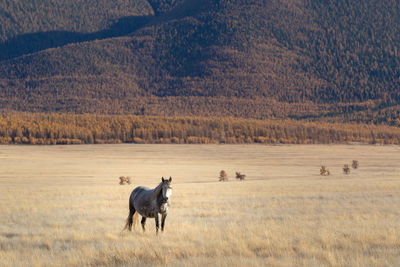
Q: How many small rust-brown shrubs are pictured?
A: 6